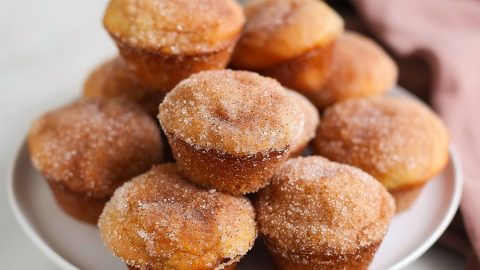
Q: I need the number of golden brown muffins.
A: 10